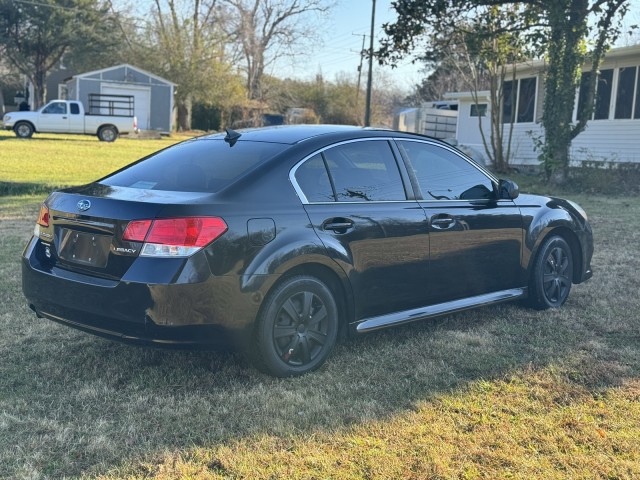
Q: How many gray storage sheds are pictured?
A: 1